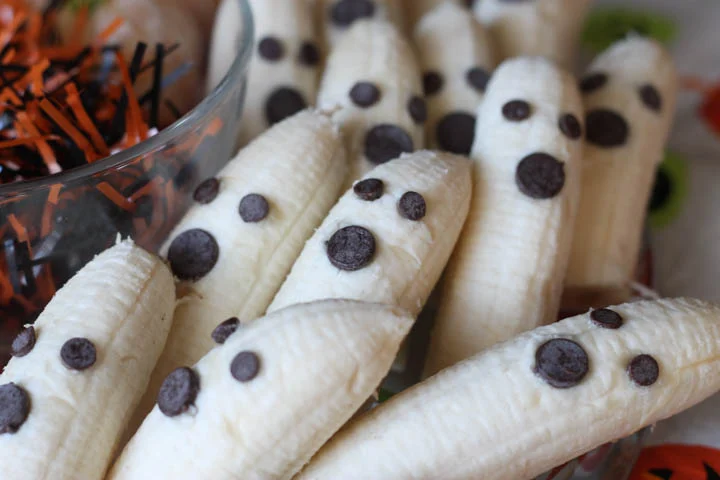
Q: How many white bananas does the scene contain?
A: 12